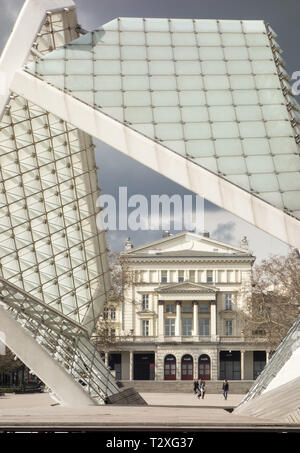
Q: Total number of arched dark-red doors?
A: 3